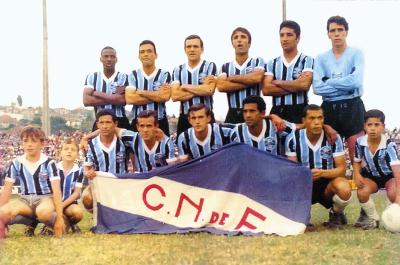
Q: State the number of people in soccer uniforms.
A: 14